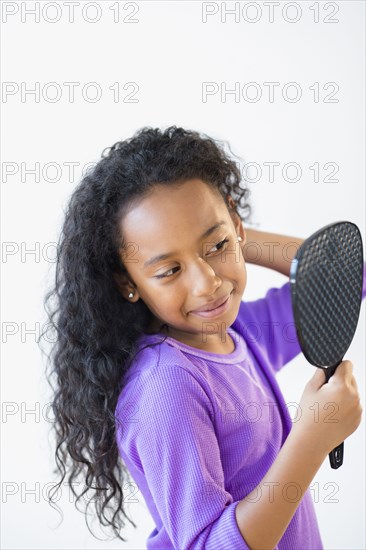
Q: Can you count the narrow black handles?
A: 1